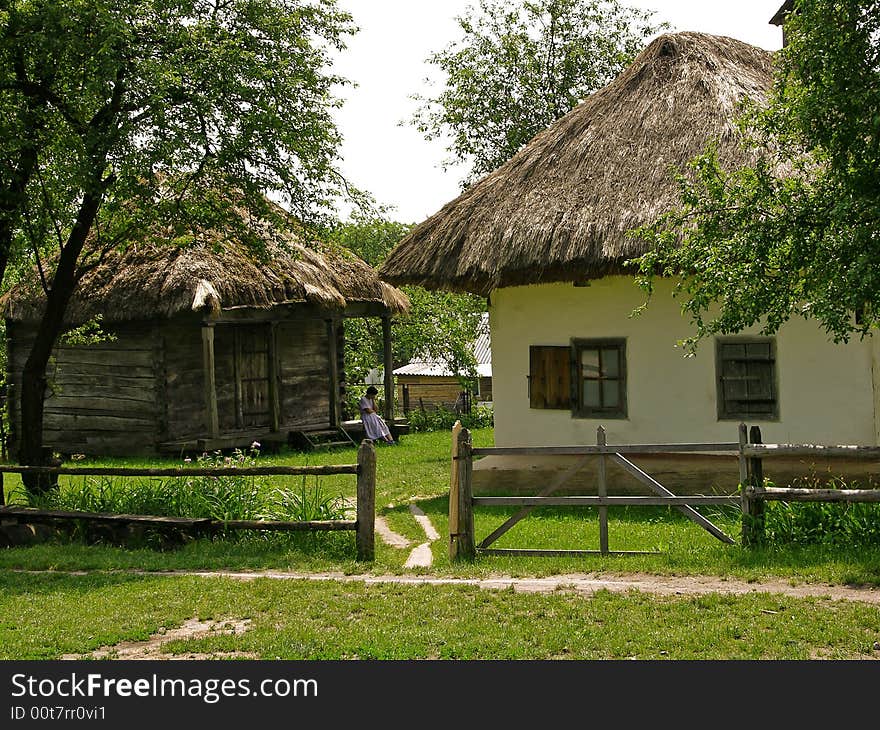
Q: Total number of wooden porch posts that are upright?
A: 4